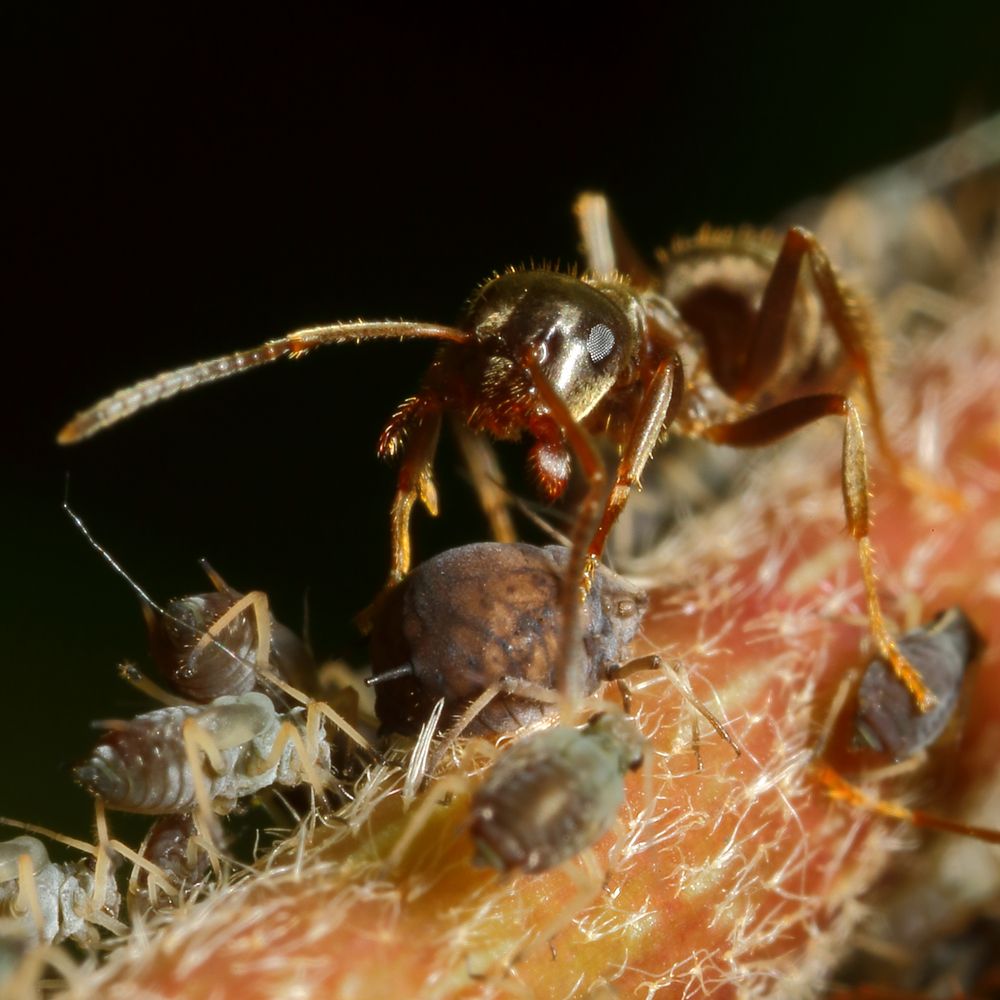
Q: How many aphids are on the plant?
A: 7